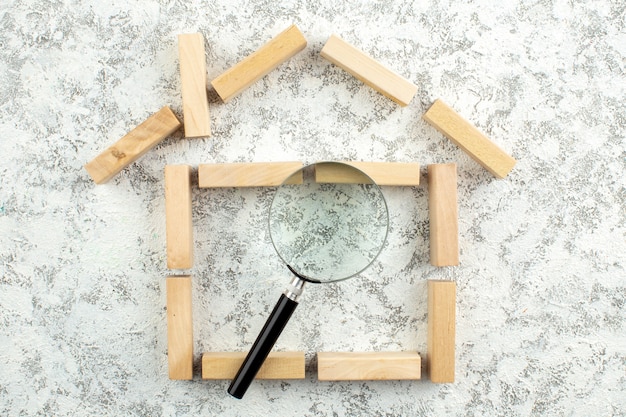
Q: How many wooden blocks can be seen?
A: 13